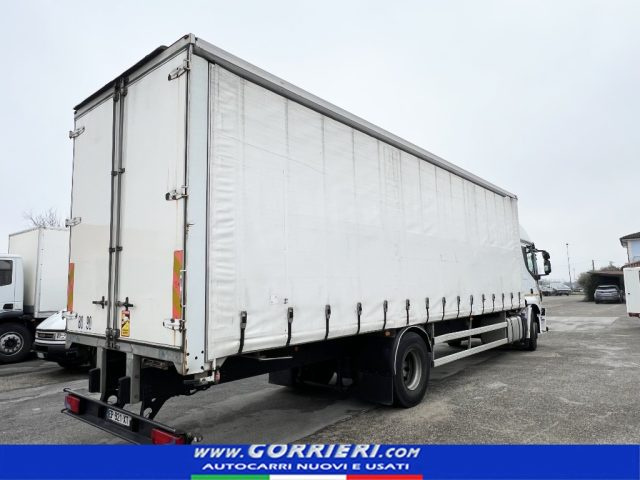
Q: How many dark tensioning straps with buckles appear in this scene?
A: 15